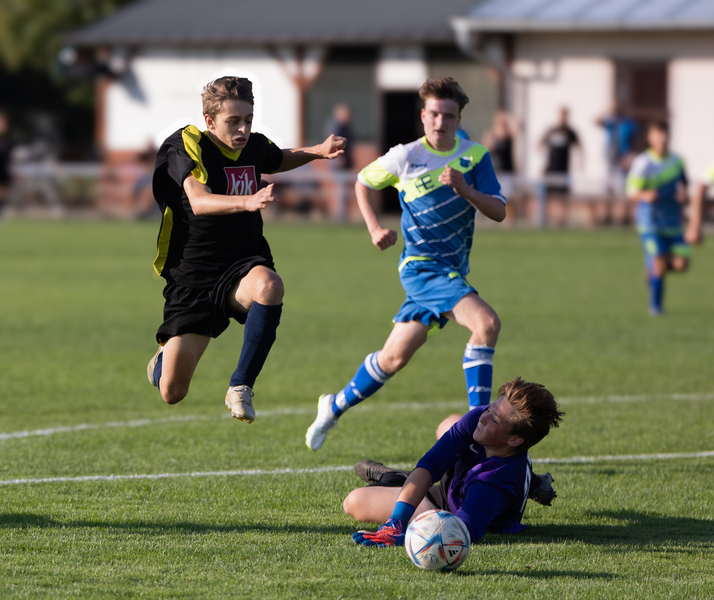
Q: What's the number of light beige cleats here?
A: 2